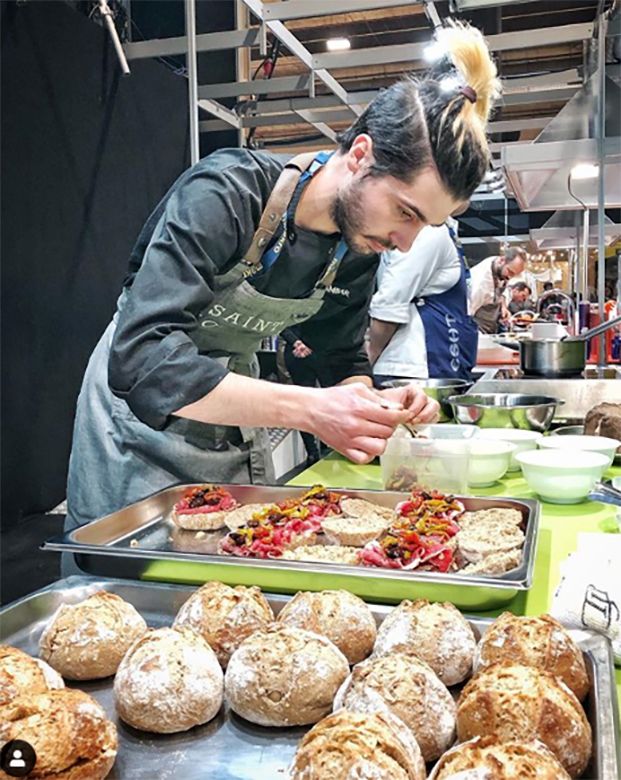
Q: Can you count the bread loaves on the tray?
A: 13